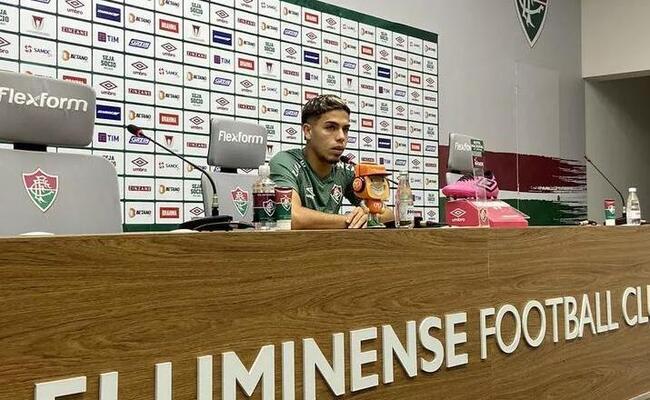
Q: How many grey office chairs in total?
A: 3